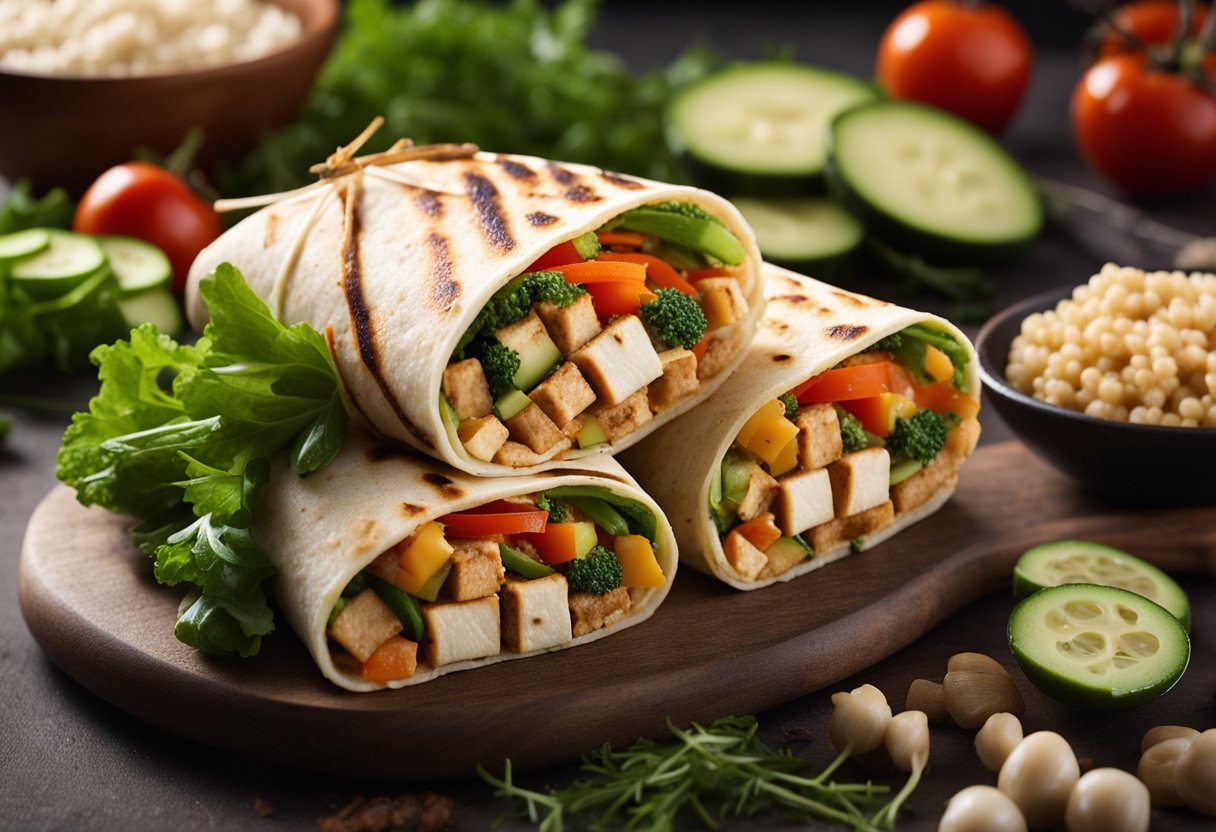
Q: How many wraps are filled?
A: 3